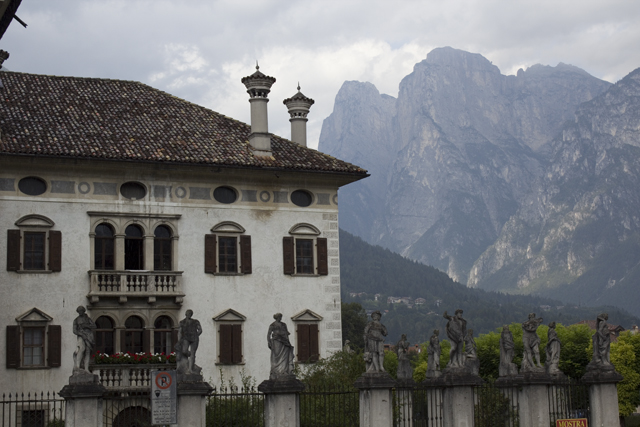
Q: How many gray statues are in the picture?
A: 12